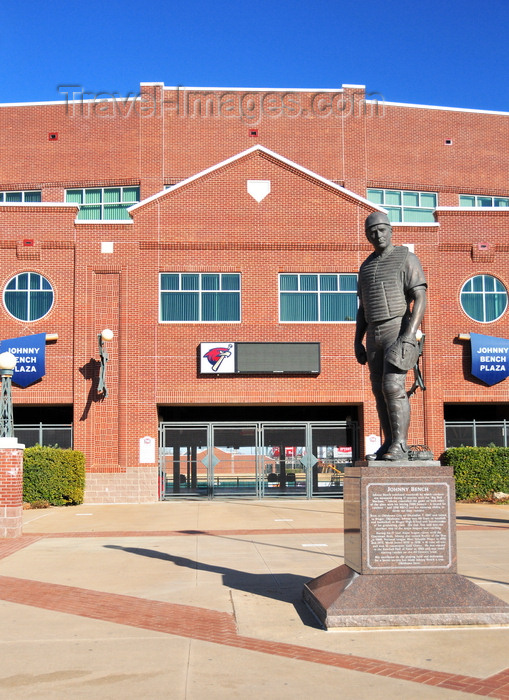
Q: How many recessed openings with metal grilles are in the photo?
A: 3